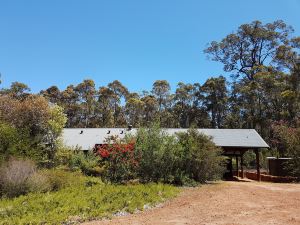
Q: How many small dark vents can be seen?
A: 3